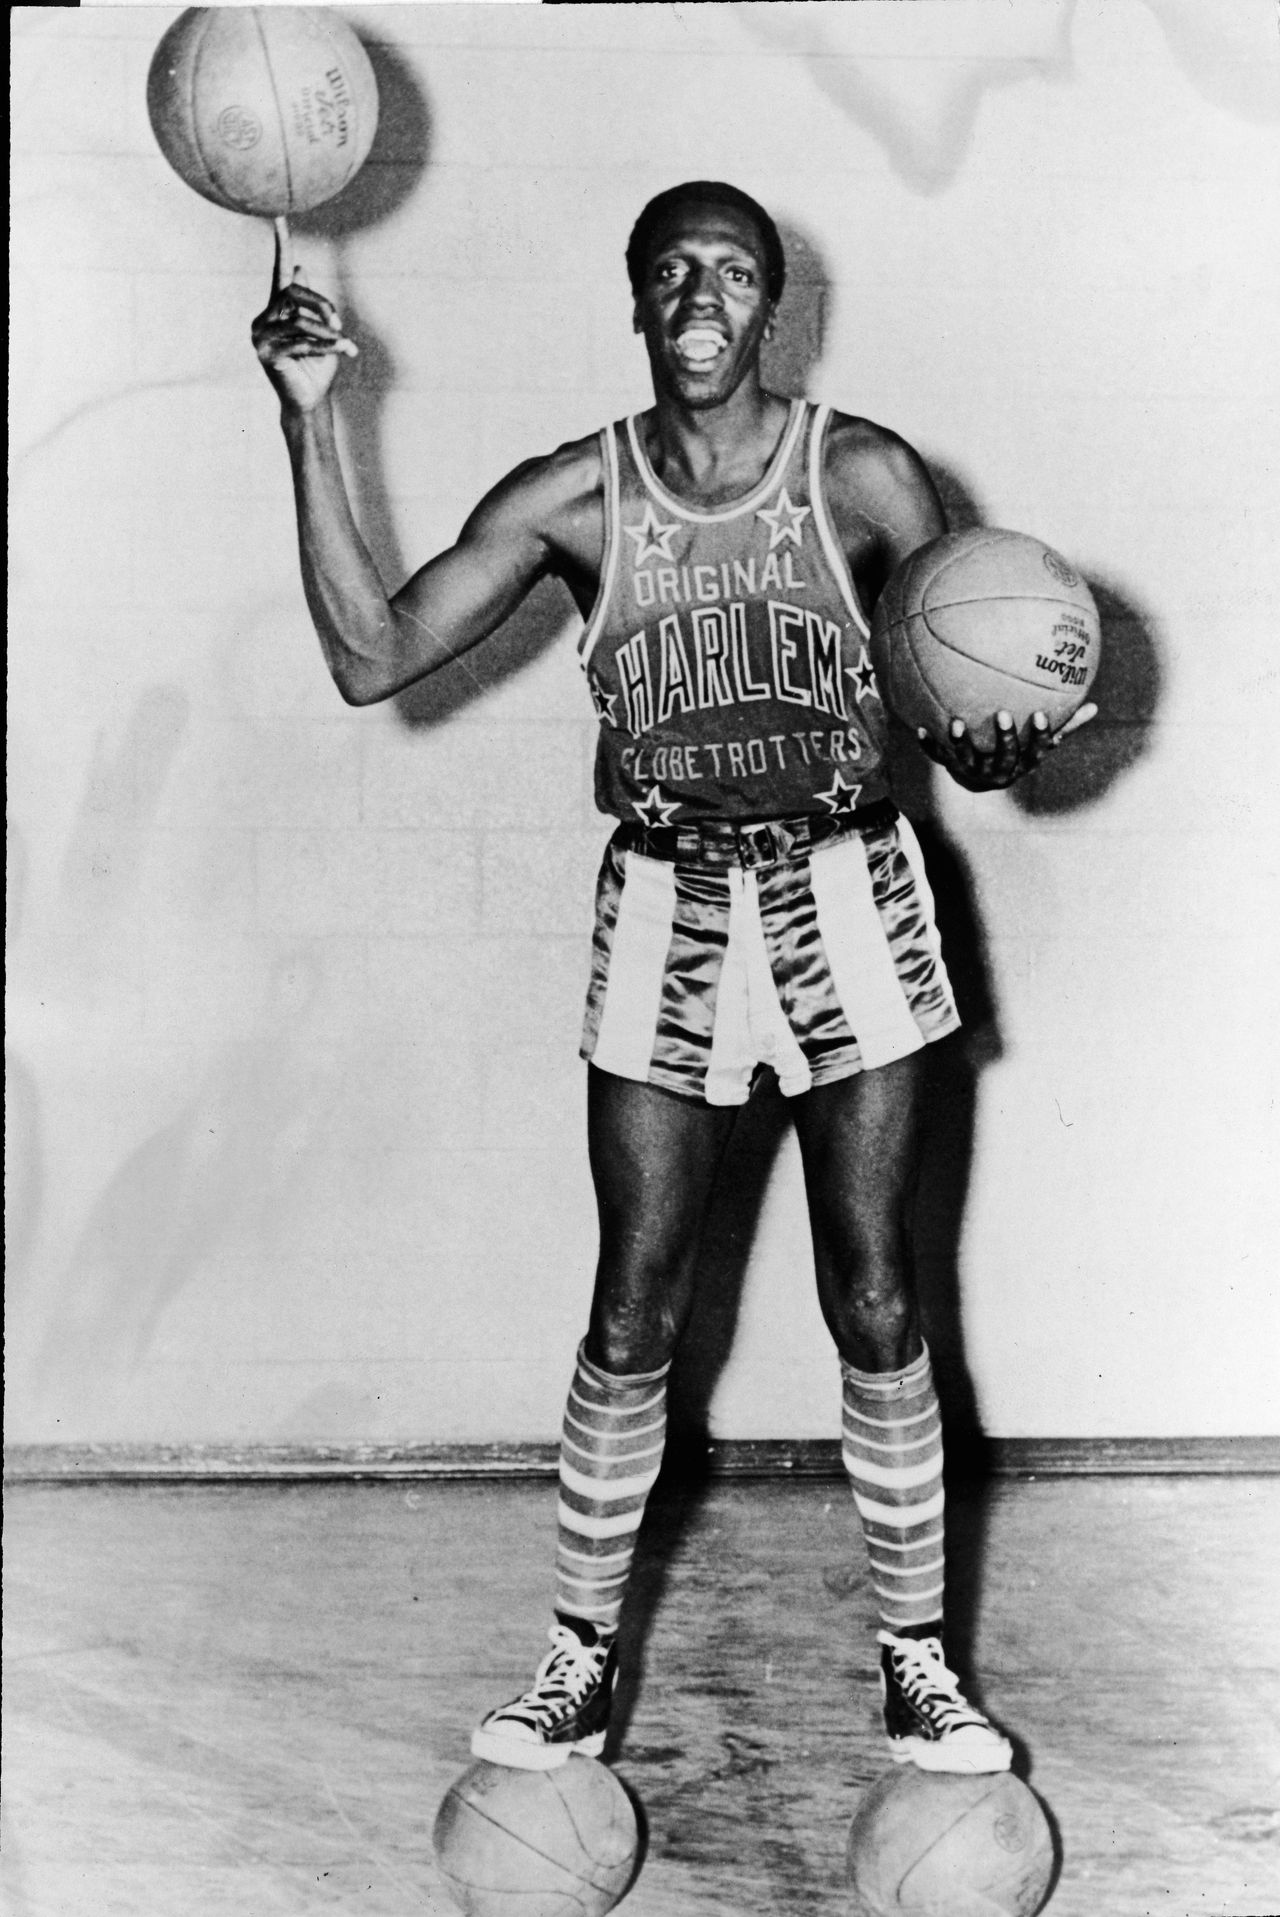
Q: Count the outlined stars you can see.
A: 6